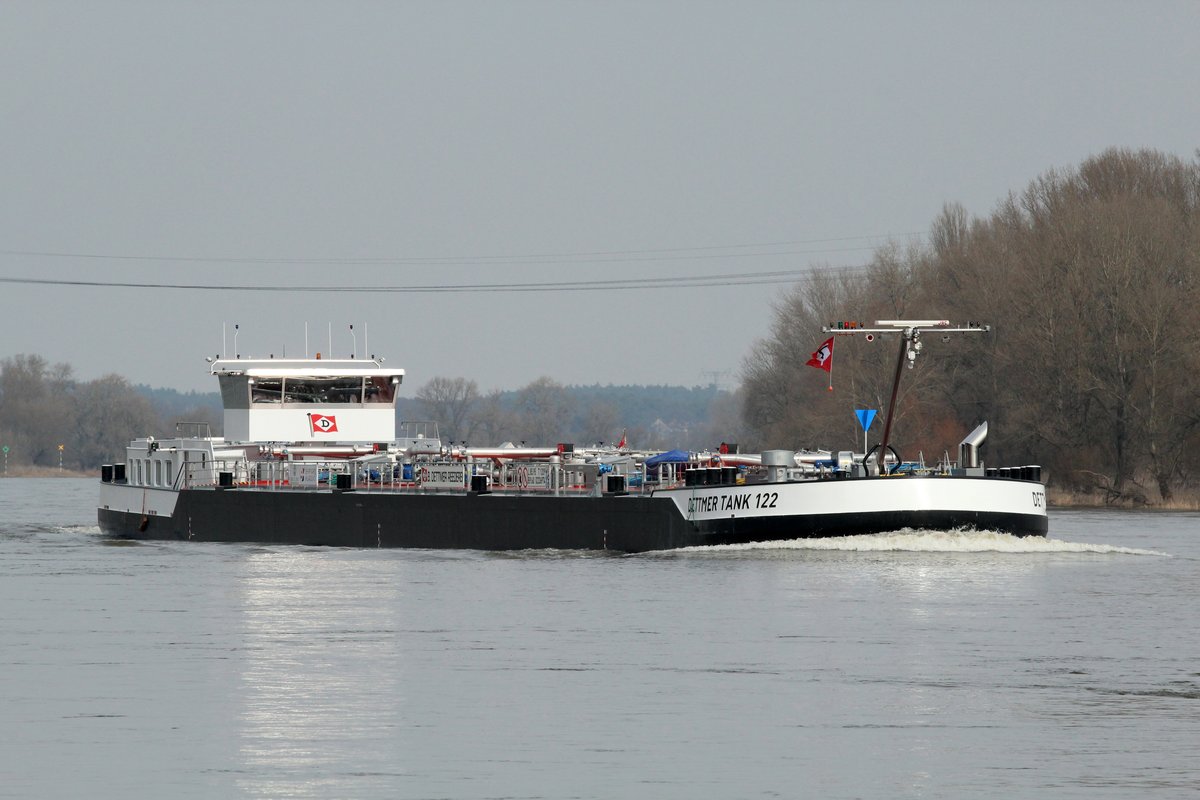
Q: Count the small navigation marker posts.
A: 2